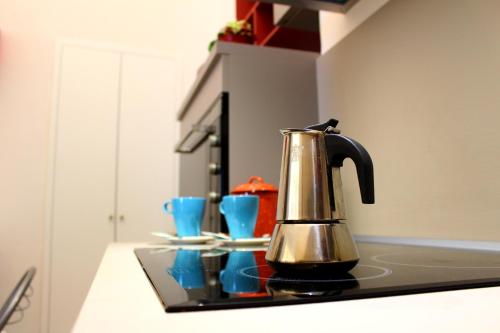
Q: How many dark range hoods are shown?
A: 1